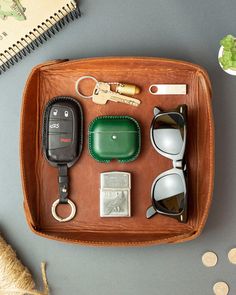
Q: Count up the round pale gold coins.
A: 3